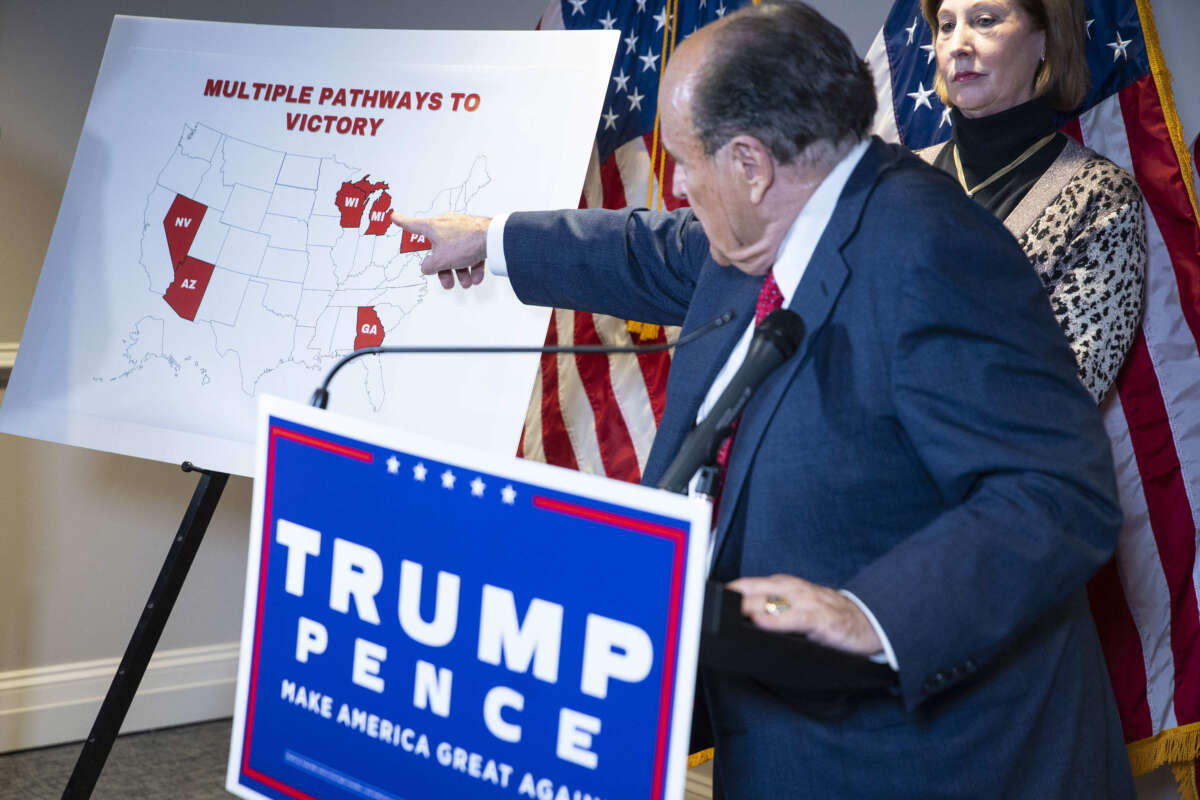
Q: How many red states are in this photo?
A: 6